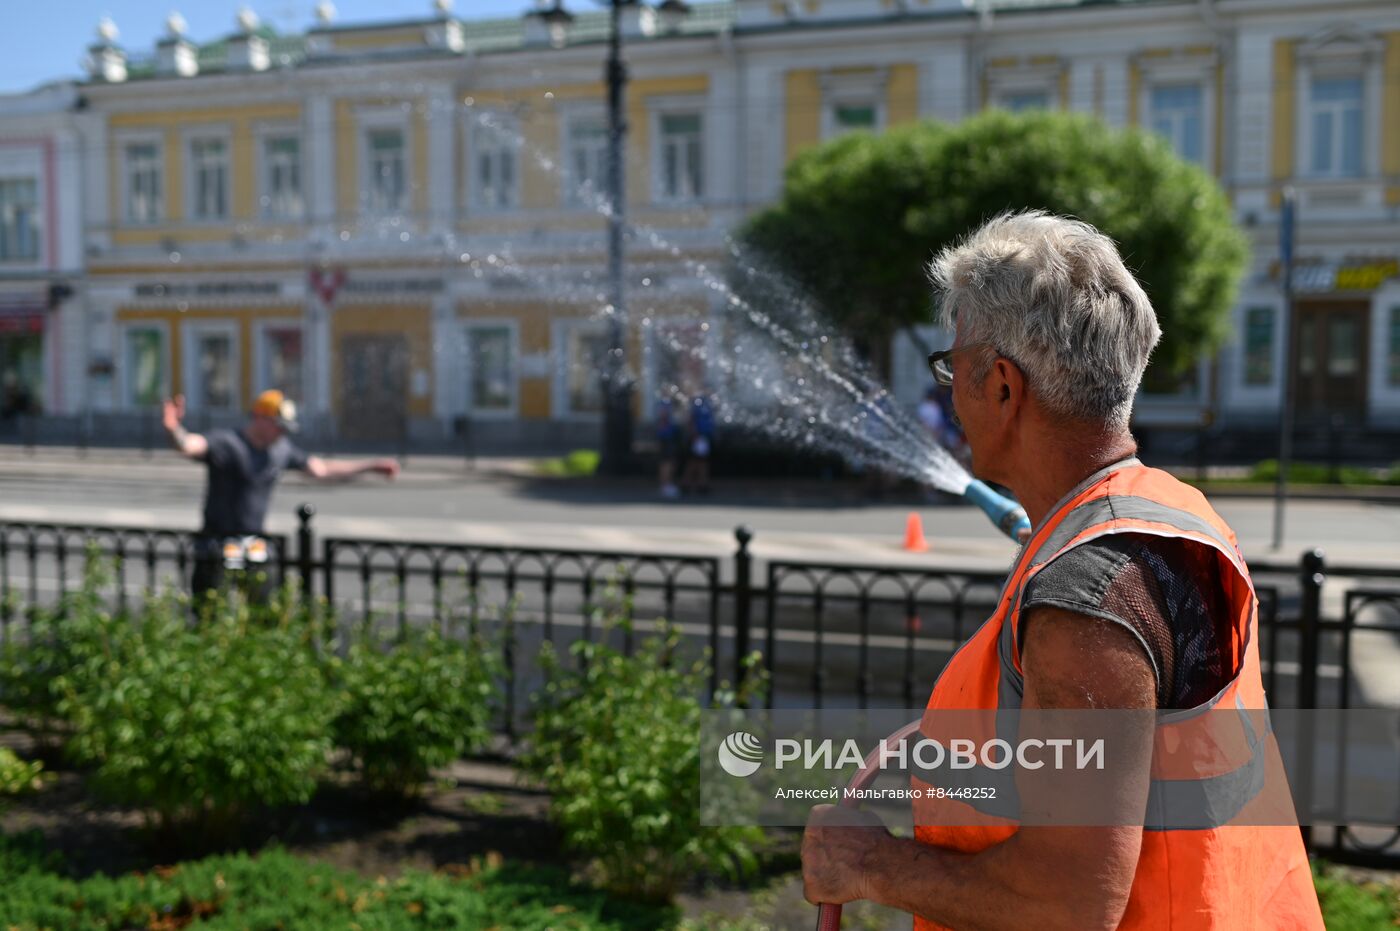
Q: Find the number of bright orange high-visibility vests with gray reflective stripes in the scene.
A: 1